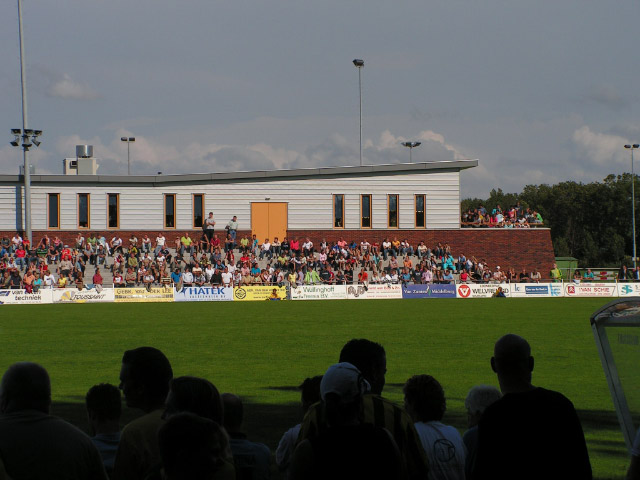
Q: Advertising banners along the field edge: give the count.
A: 12